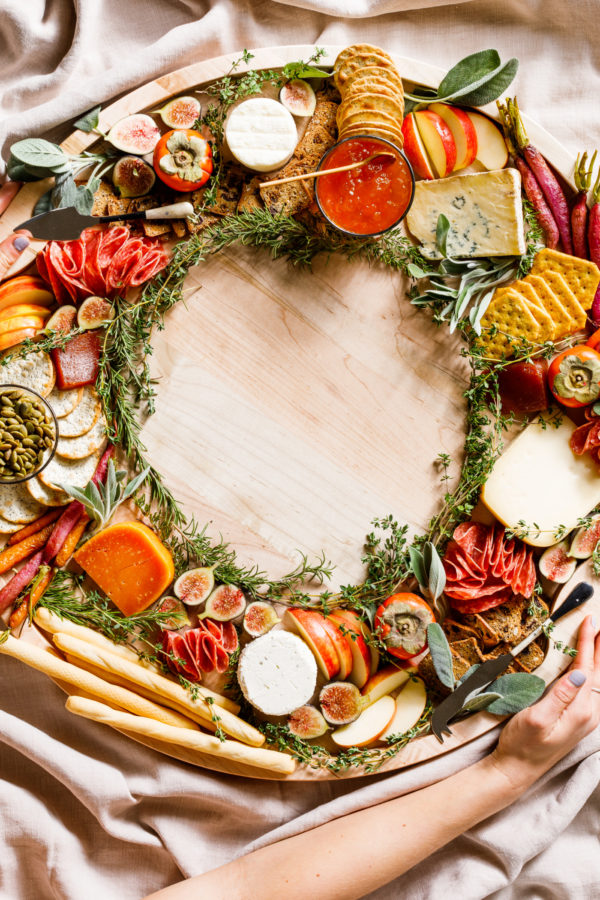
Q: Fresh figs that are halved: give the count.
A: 14